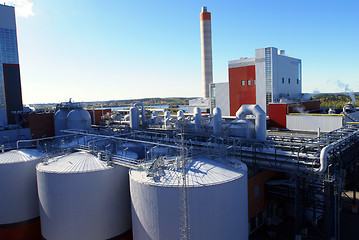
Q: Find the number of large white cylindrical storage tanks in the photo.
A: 3